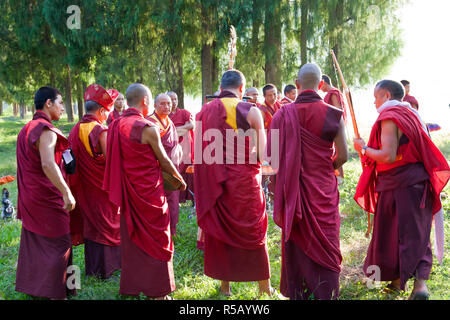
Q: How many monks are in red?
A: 14